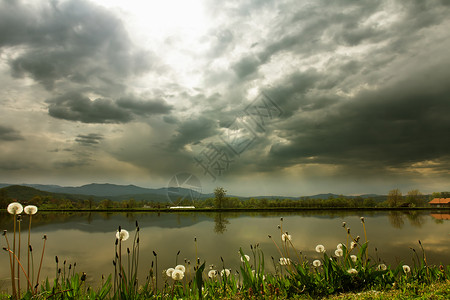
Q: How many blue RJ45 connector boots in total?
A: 0